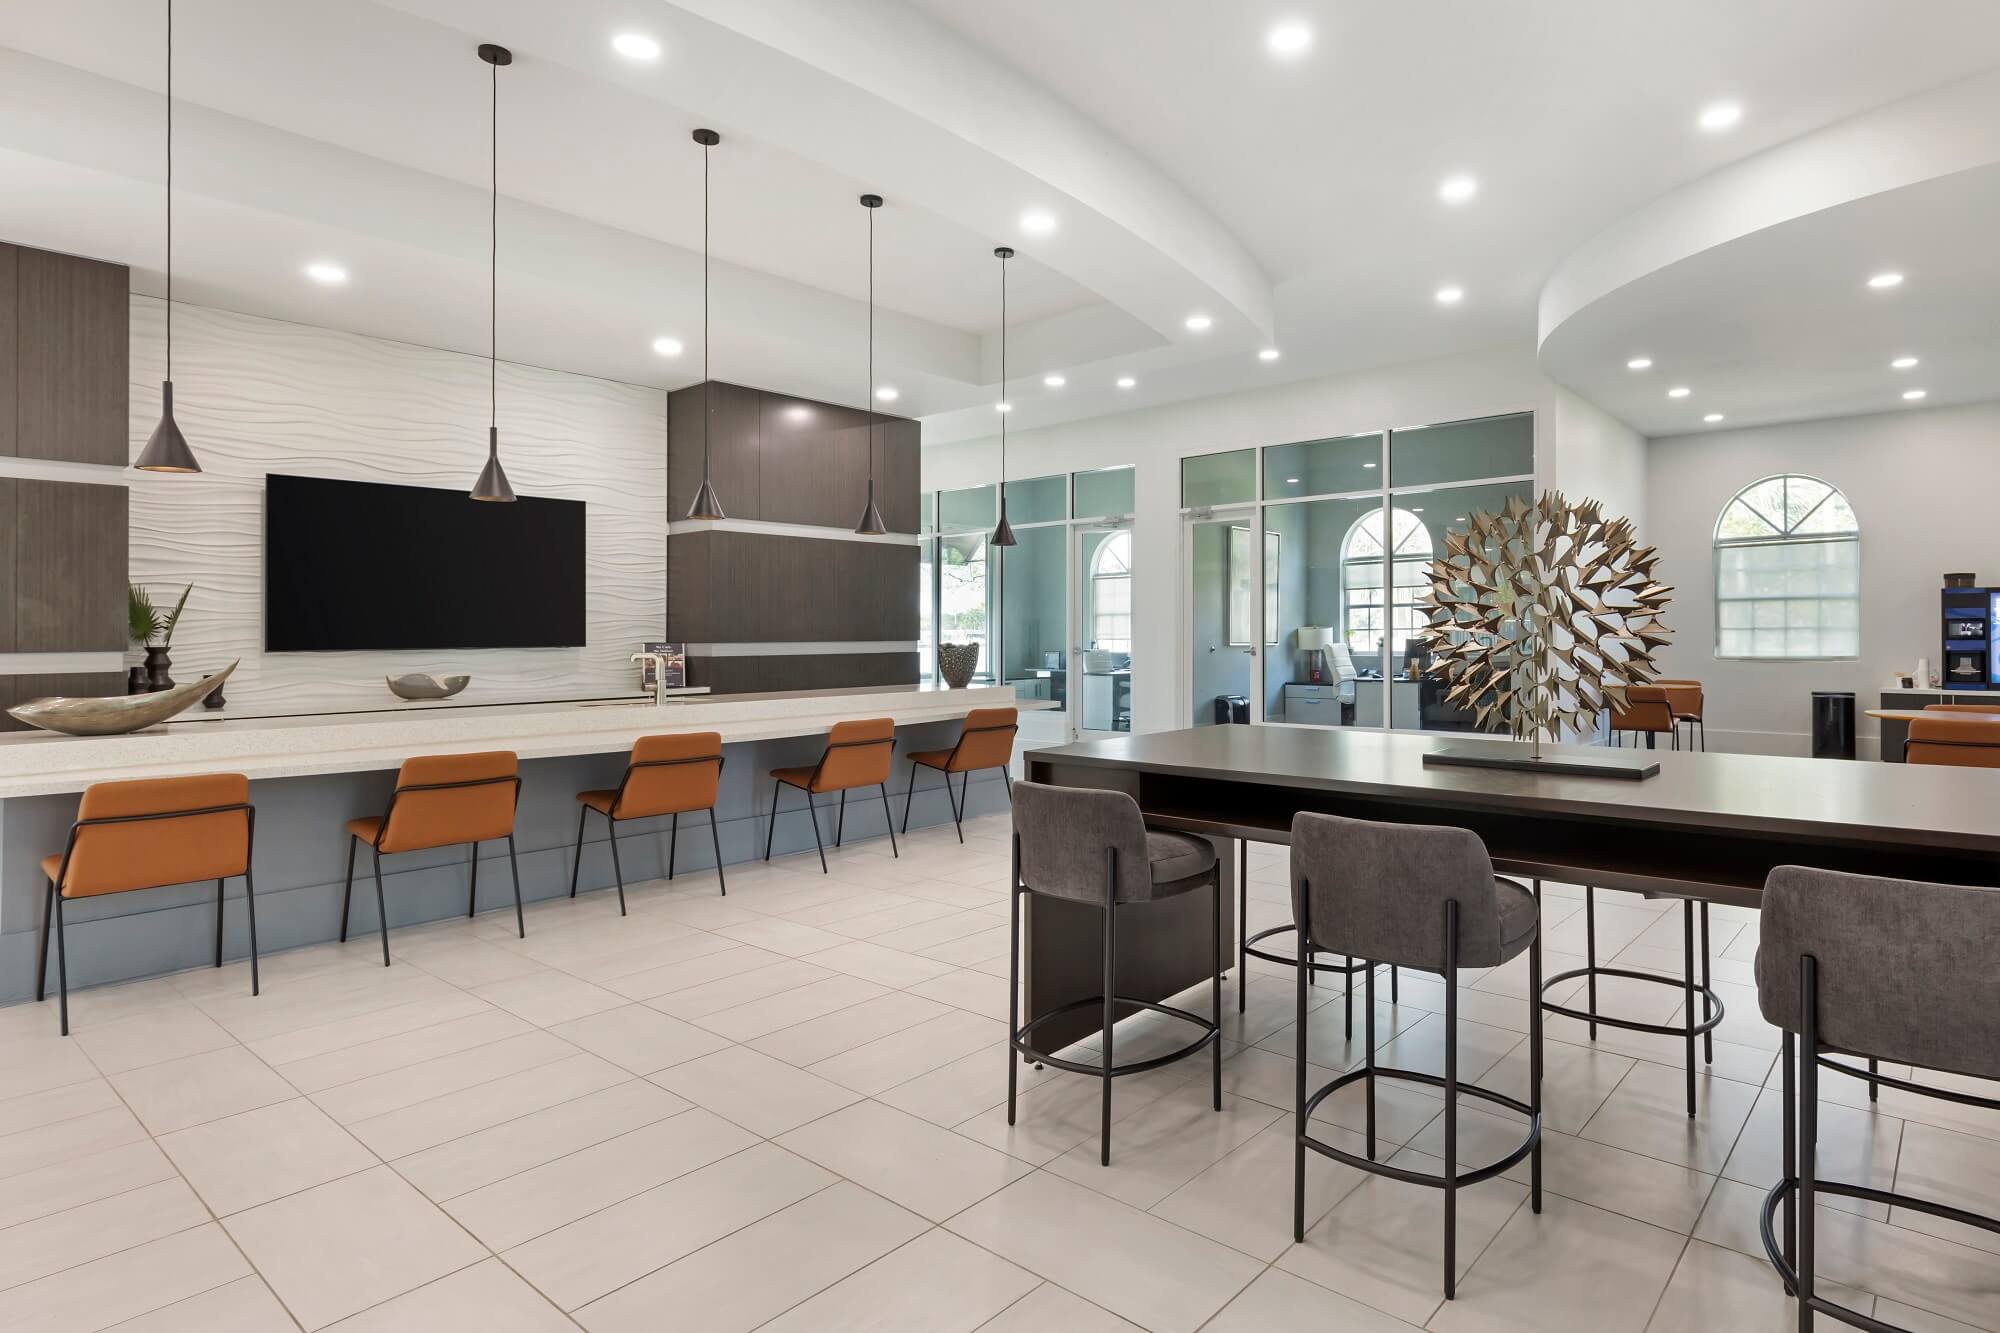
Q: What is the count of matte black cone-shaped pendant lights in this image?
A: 5